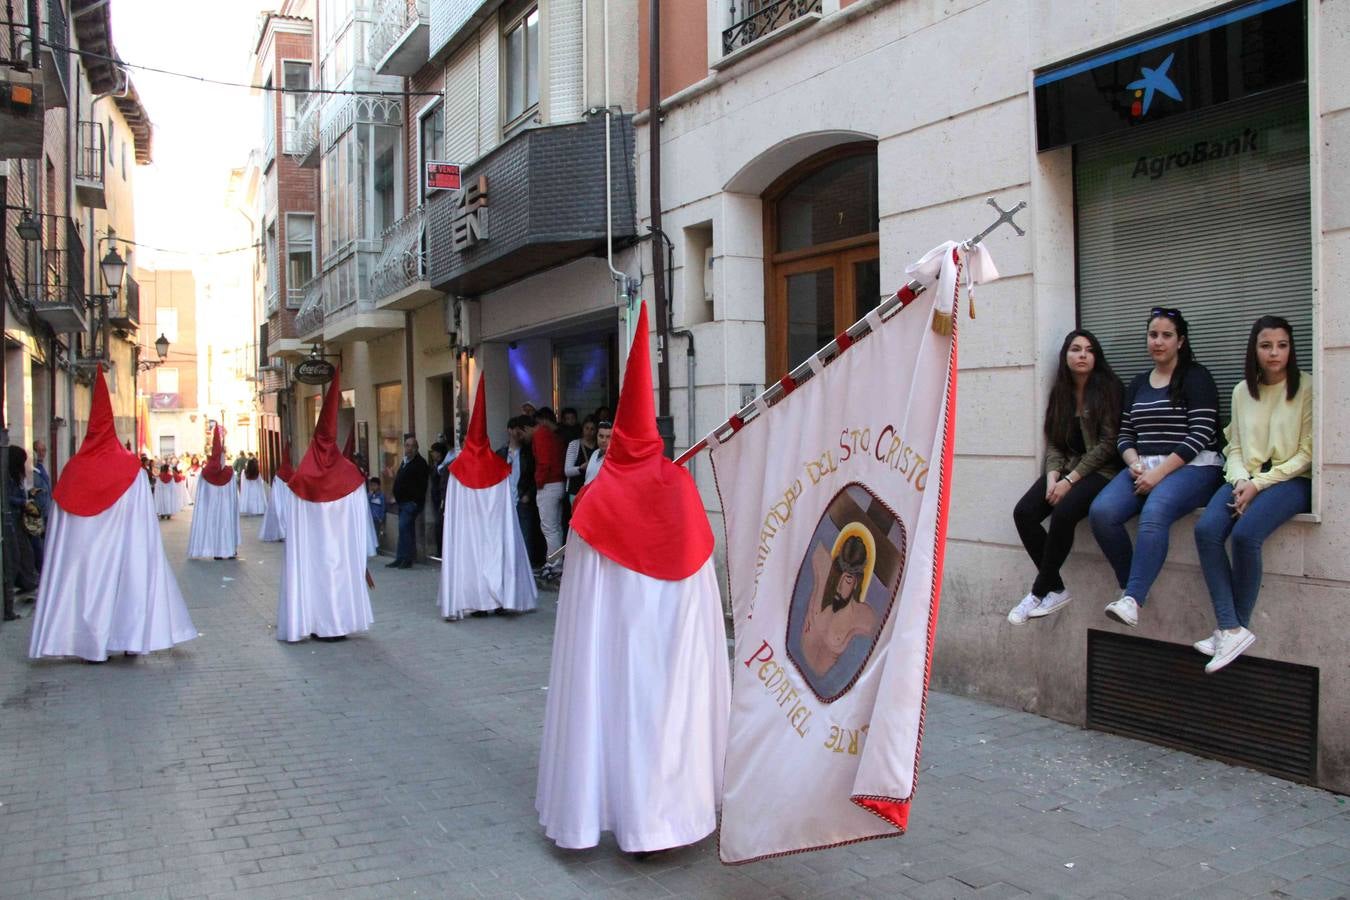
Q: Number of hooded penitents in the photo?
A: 7